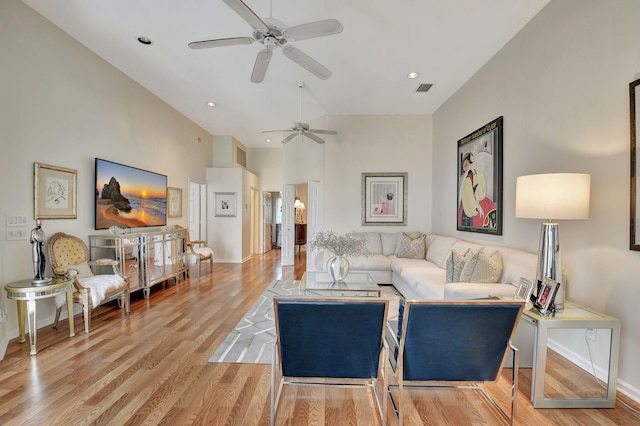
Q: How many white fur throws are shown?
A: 2